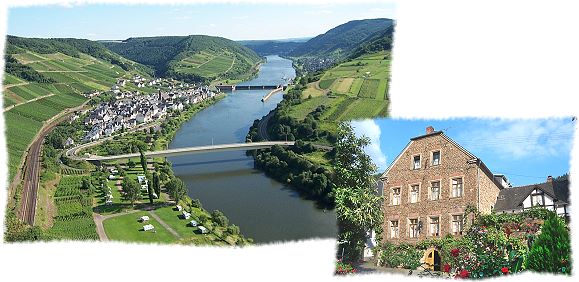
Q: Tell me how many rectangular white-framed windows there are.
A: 10